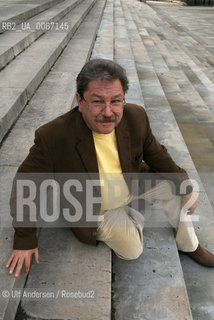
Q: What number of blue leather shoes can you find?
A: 0